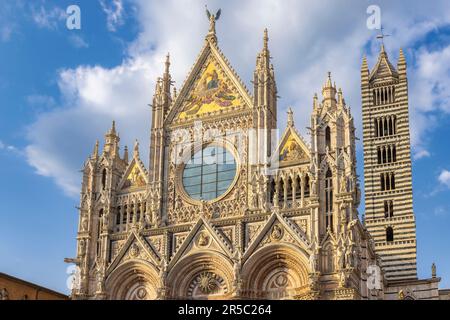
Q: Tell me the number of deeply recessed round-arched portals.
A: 3